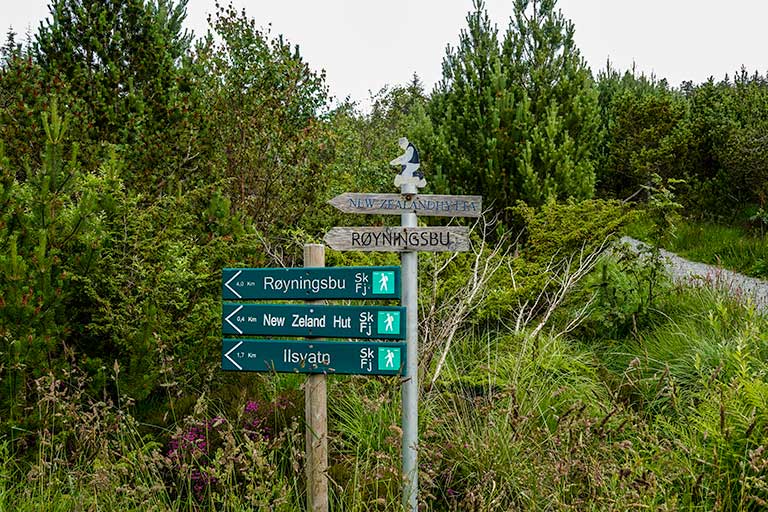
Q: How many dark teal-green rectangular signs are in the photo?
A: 3